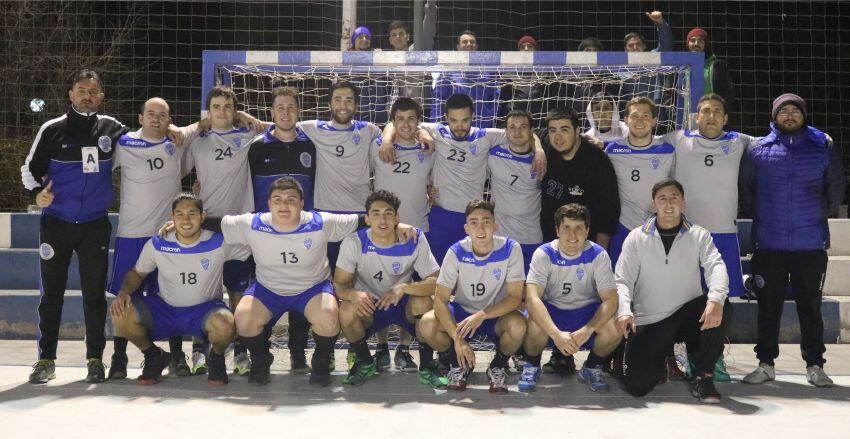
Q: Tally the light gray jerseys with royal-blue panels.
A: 13